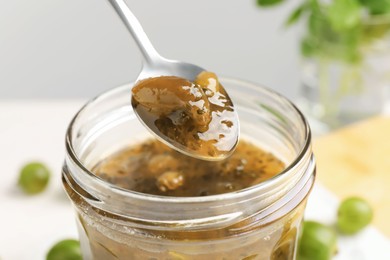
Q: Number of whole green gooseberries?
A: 4